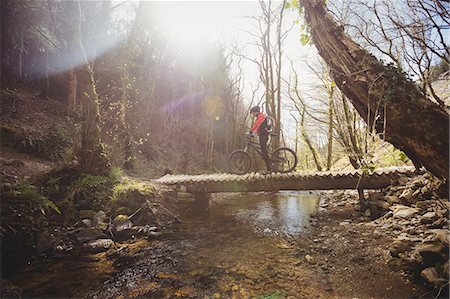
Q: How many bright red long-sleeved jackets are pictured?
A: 1